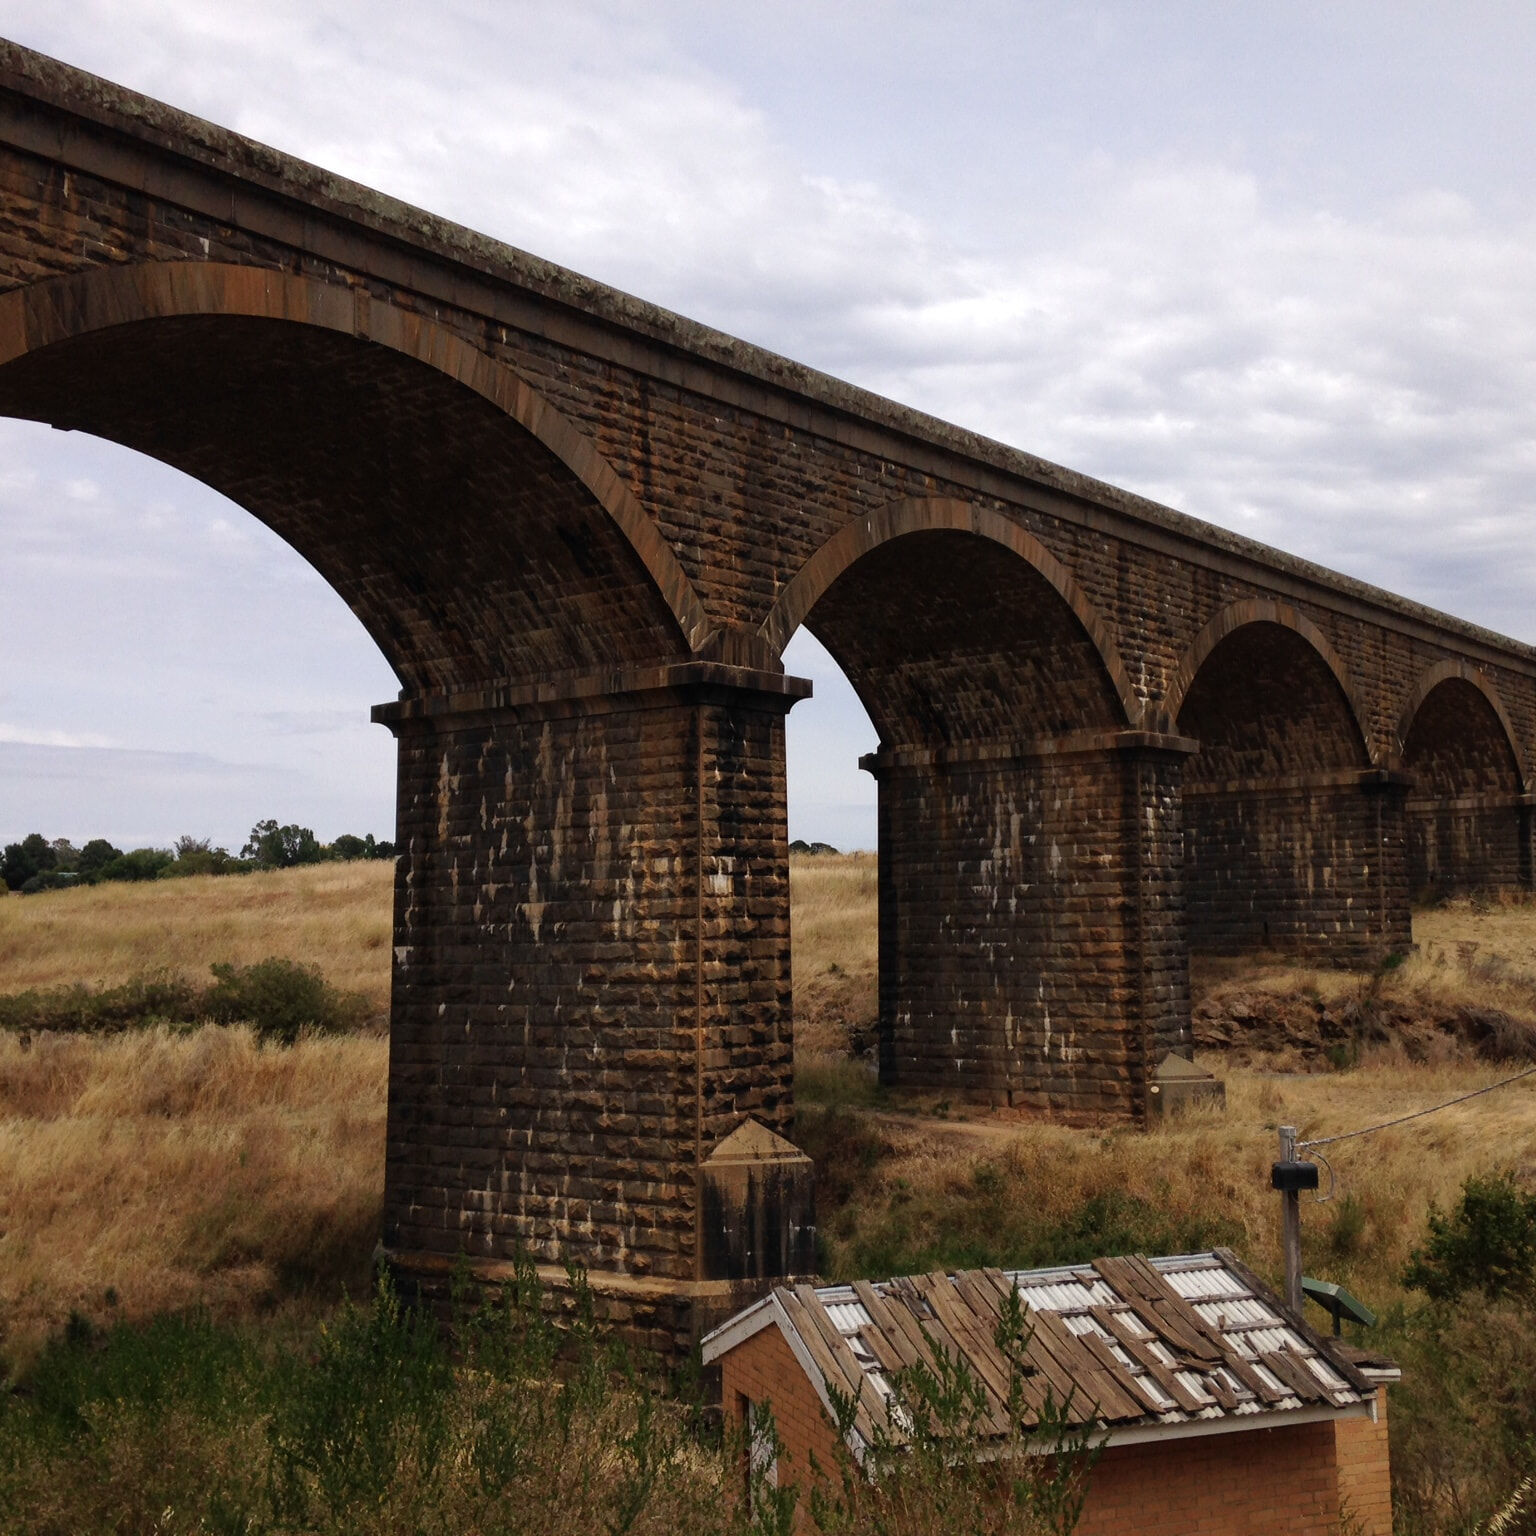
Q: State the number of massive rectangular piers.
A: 4